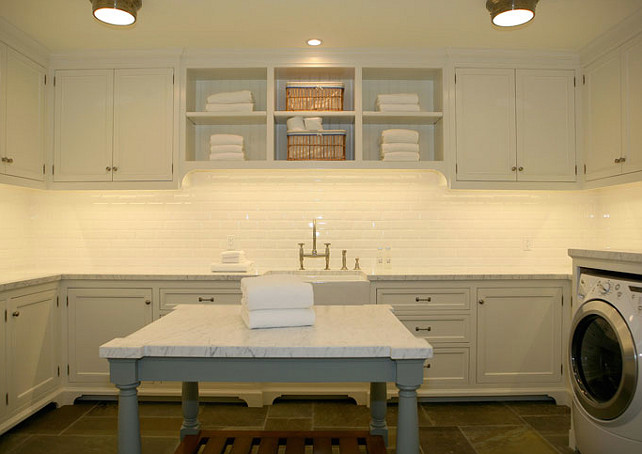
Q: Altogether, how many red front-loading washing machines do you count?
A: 0